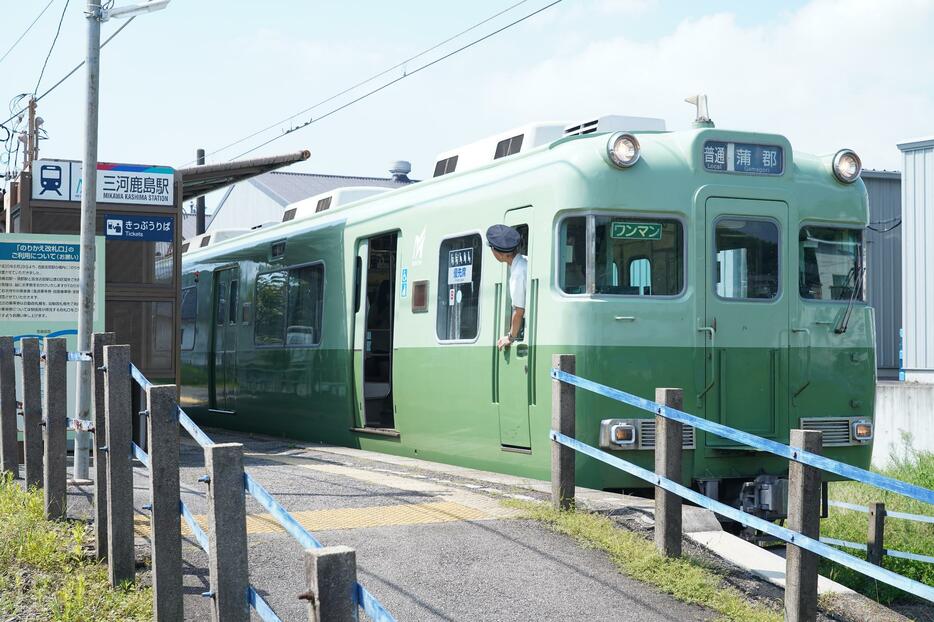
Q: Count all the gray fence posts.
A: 12